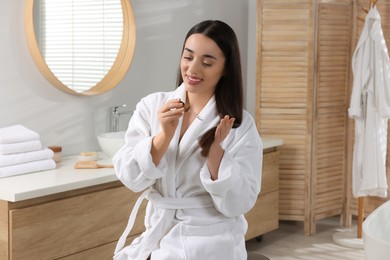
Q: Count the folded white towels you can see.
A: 4